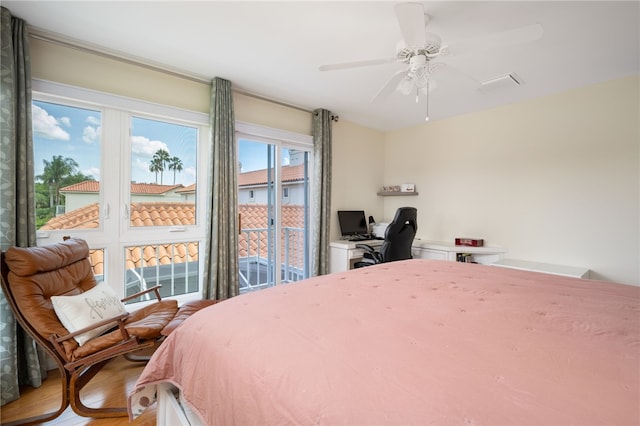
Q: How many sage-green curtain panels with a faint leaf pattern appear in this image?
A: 3